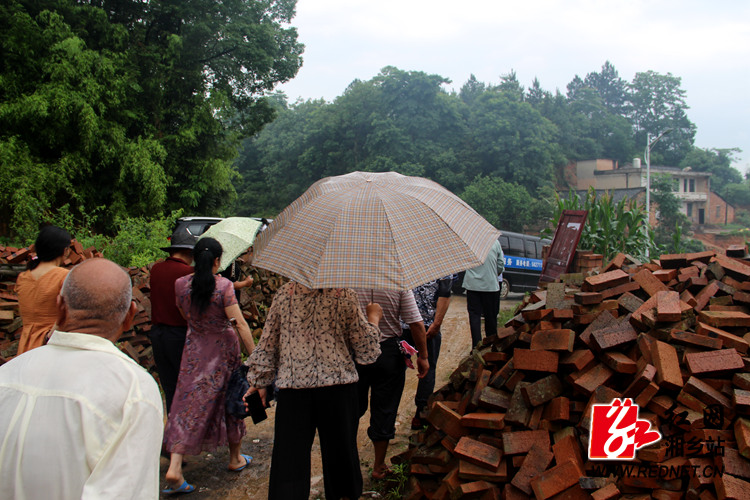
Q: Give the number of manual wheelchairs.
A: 0